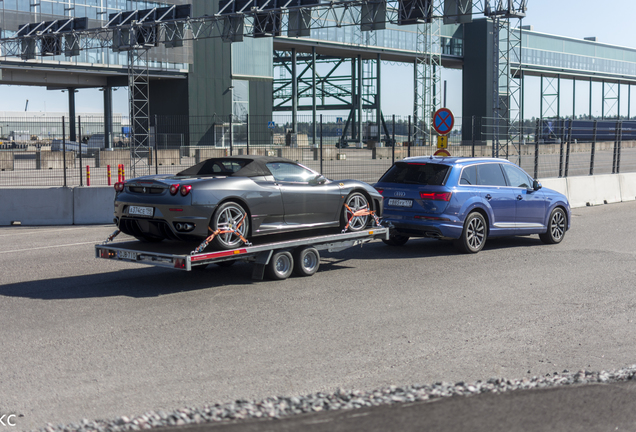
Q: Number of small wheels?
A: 2